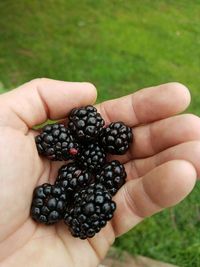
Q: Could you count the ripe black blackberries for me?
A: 8